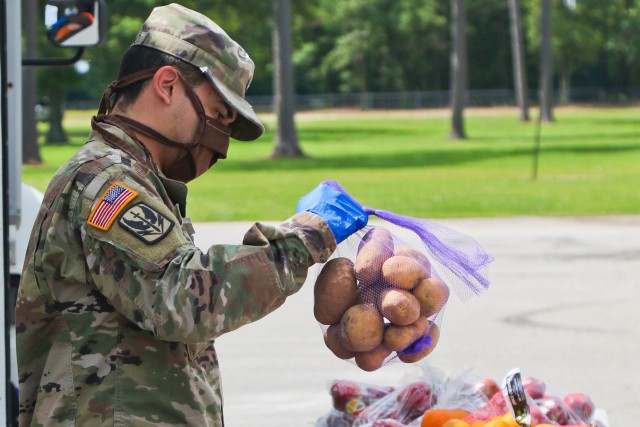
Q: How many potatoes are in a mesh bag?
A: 11